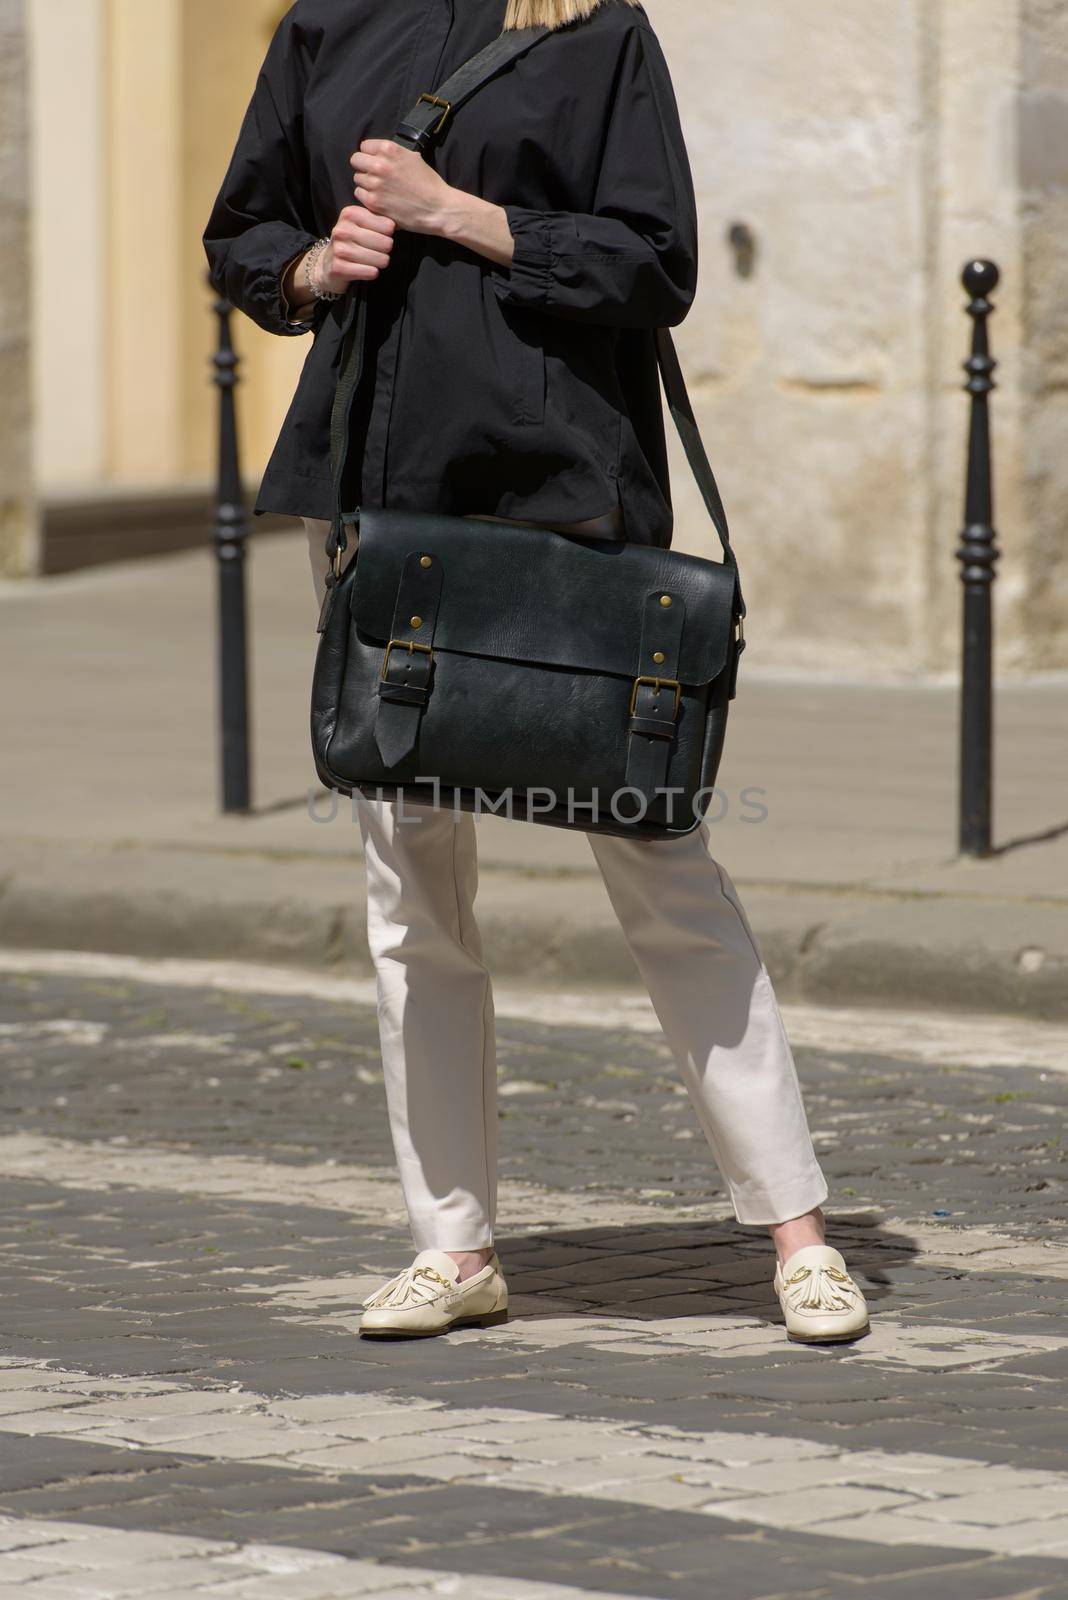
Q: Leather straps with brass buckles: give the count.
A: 3